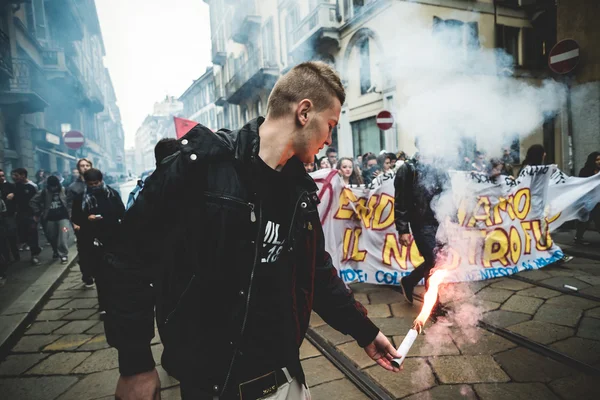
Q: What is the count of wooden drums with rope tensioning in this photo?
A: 0